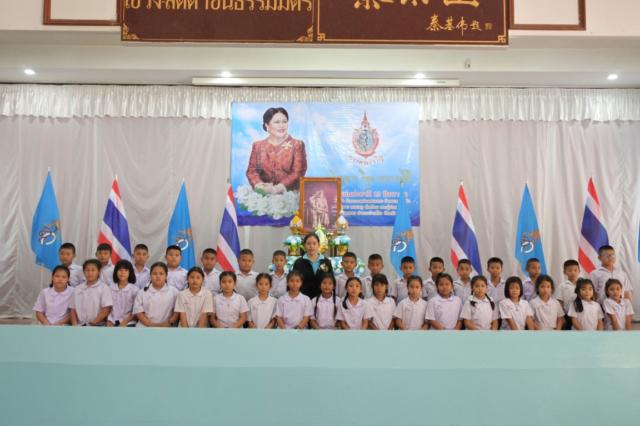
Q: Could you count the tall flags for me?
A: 8